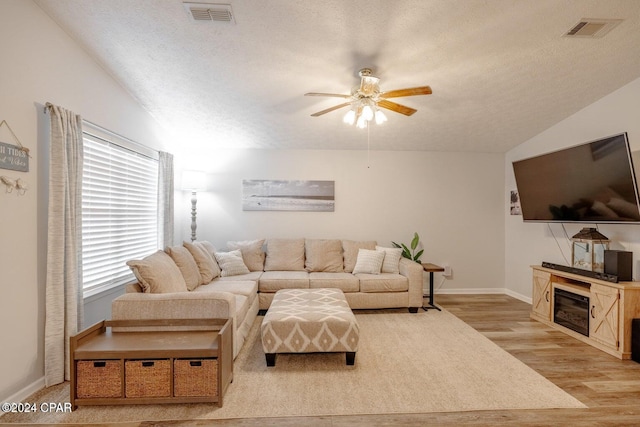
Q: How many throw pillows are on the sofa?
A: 3